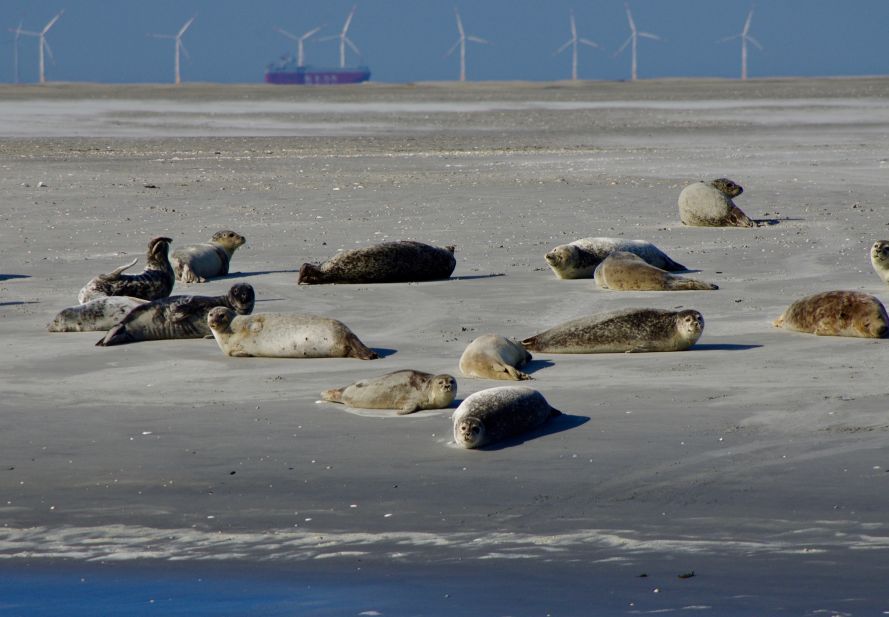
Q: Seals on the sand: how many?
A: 15